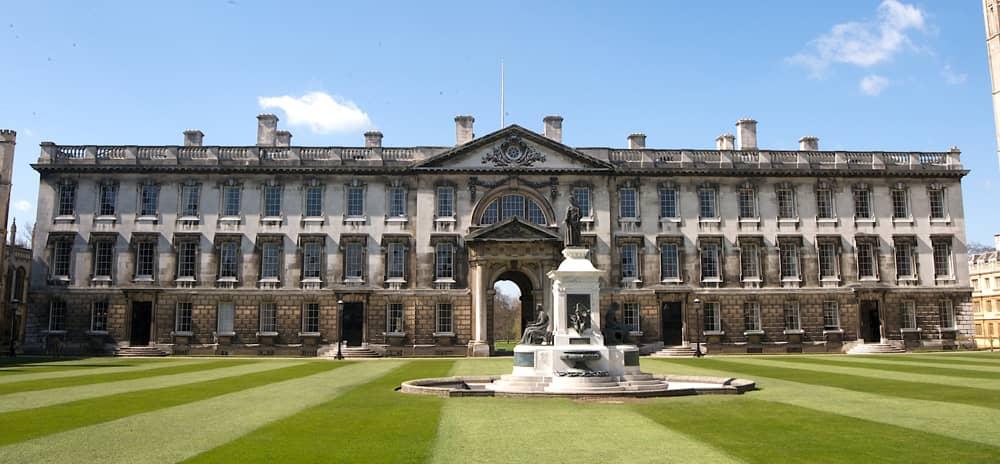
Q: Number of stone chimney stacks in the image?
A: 10